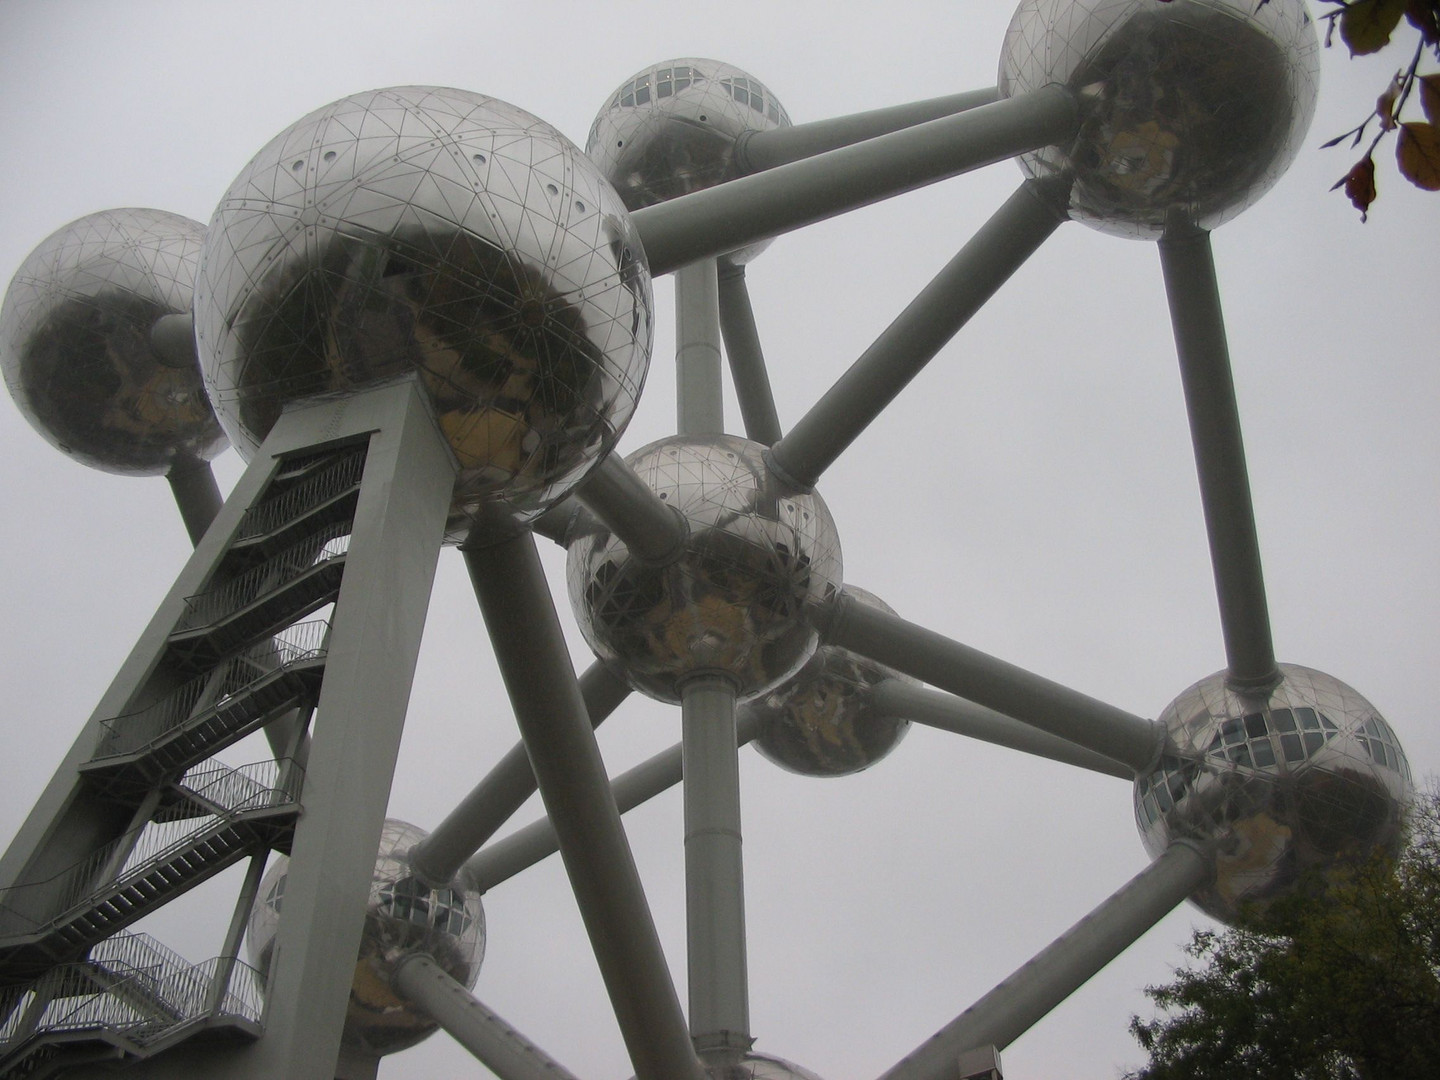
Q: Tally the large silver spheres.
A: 9